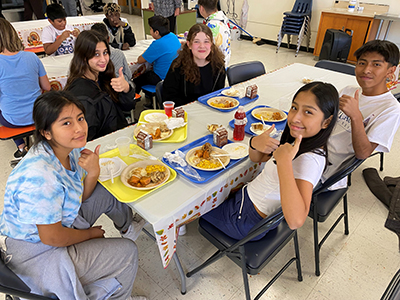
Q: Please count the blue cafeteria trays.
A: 3